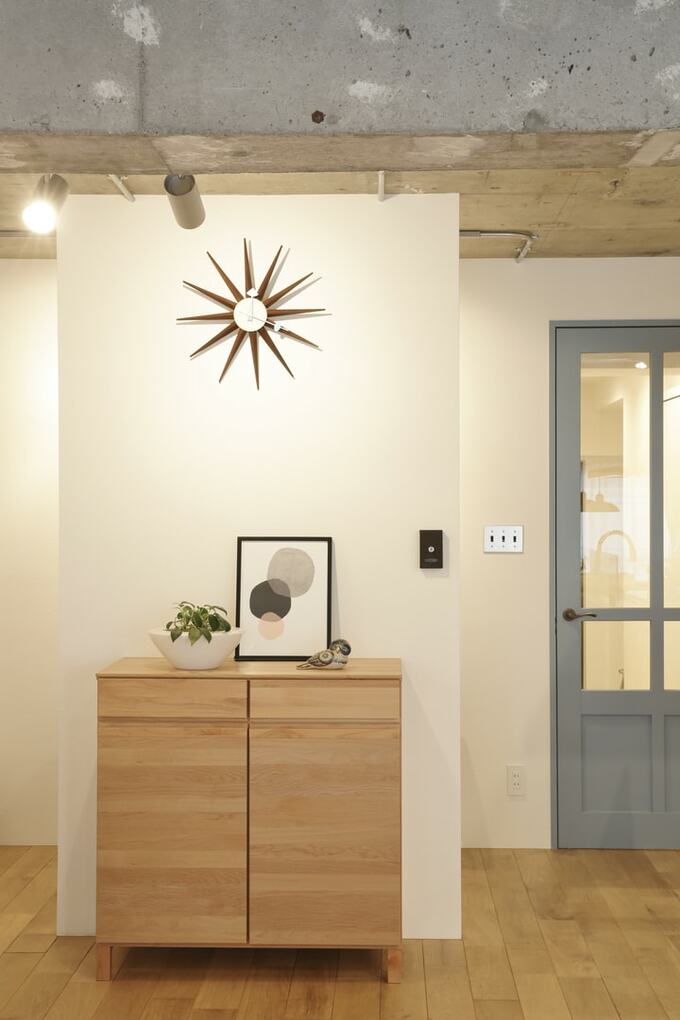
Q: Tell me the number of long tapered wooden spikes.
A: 12